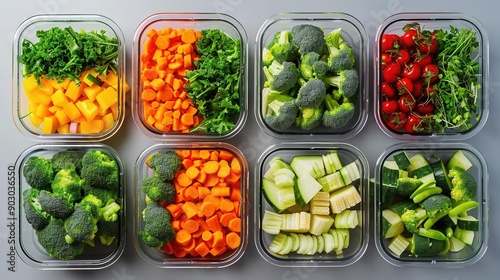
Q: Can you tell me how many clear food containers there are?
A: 8